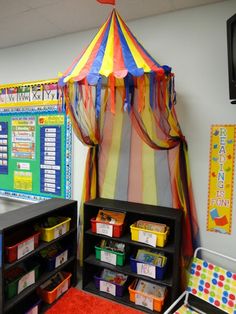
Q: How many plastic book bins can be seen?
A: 12